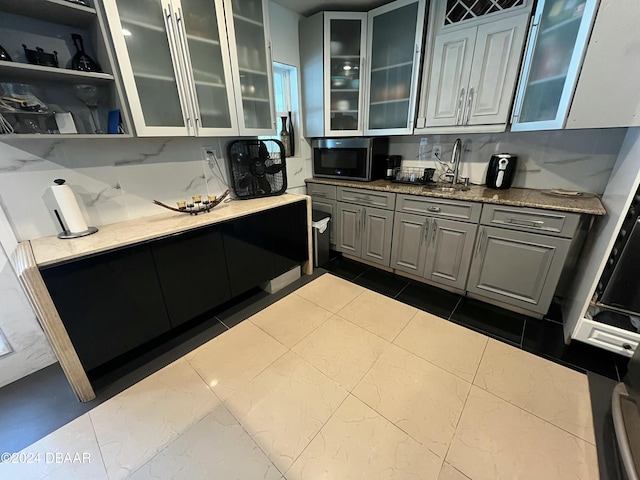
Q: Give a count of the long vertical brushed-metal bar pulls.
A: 6